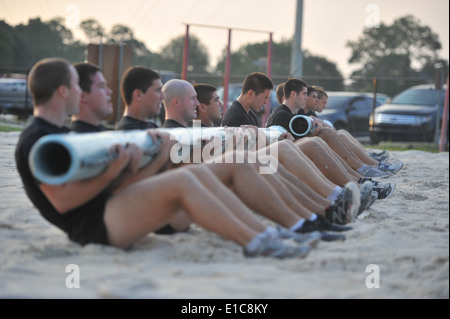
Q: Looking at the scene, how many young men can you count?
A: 10